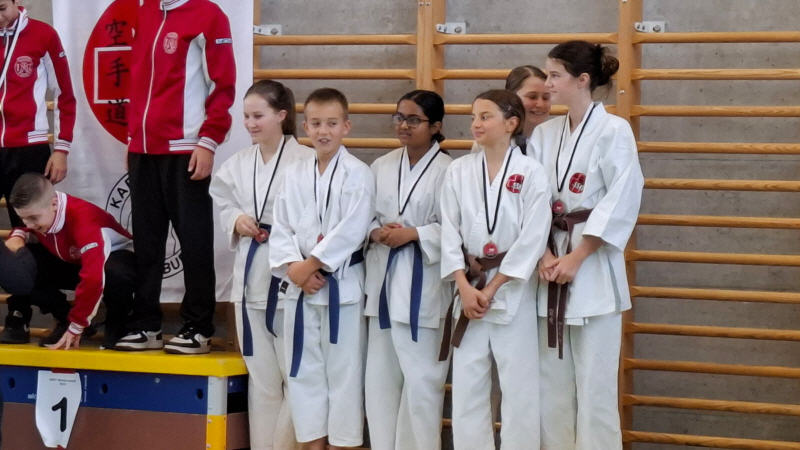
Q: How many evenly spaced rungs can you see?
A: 12